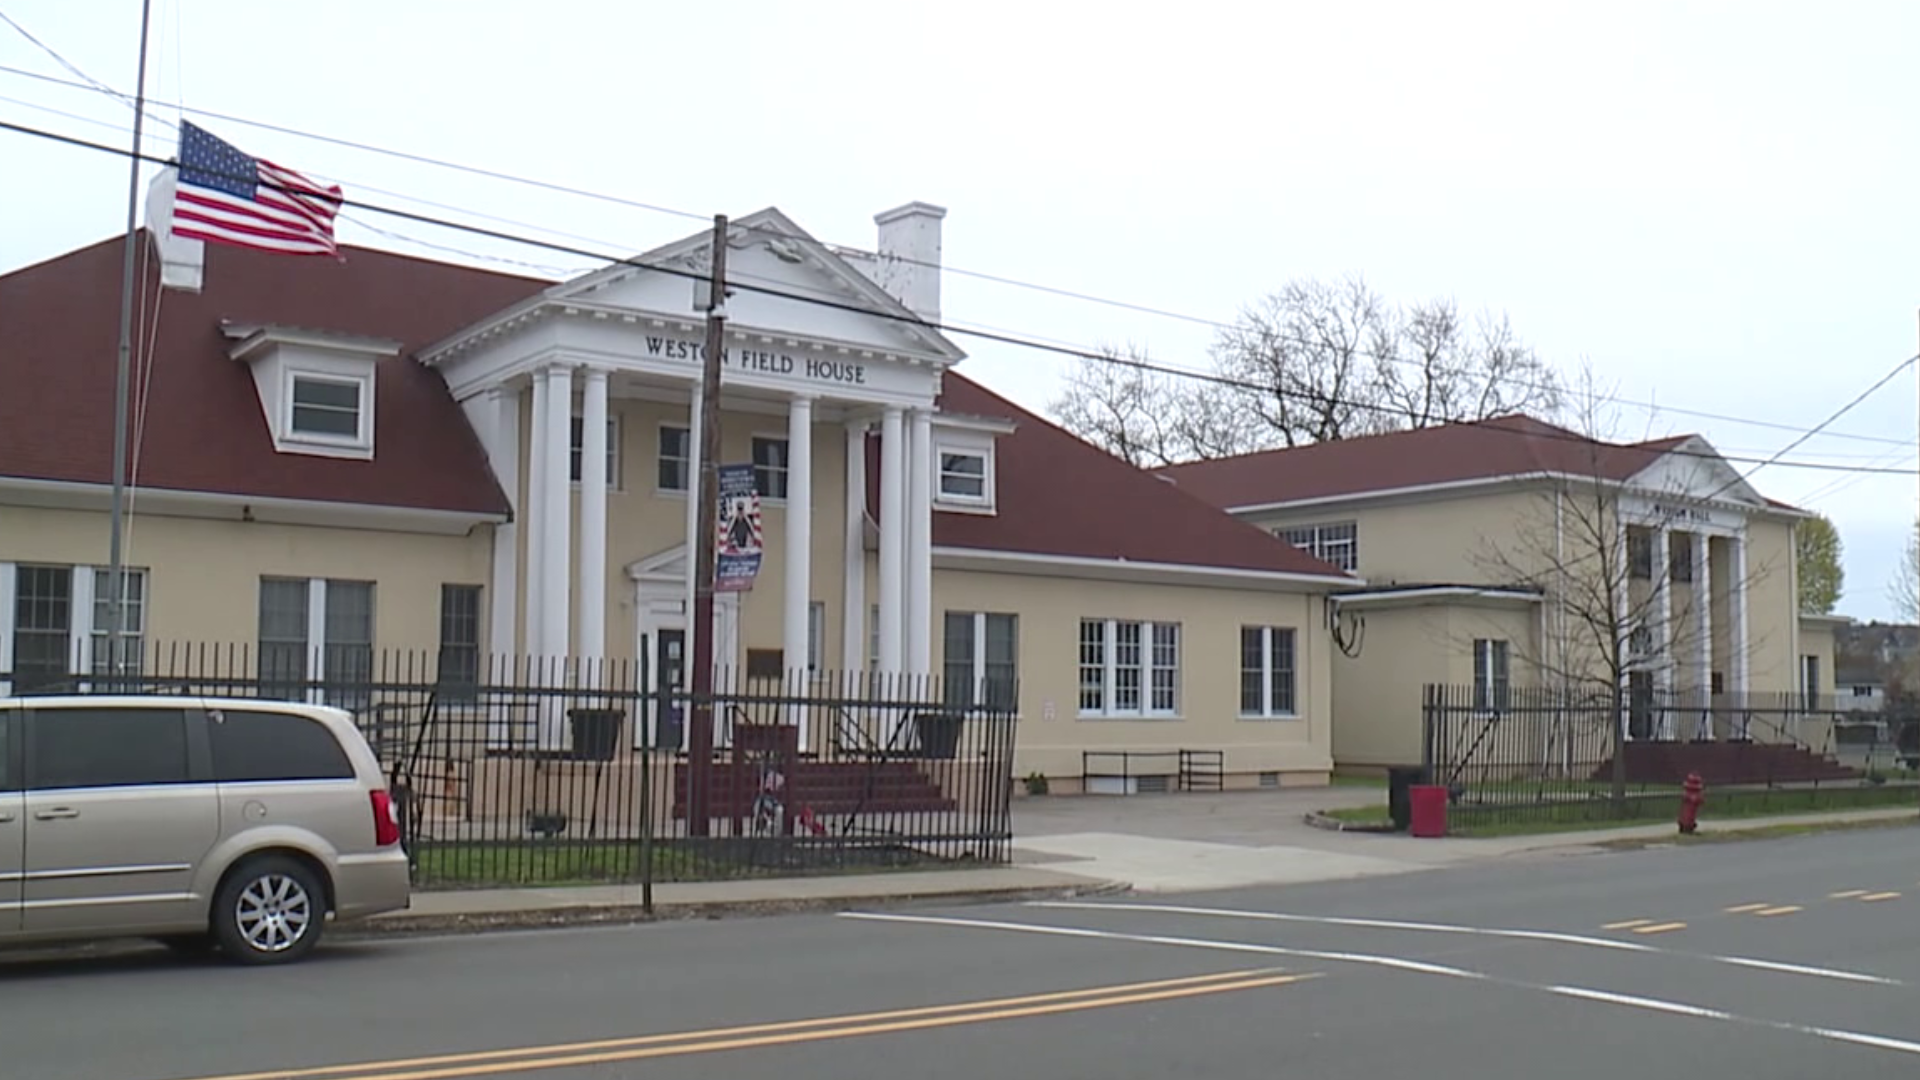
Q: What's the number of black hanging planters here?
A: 2